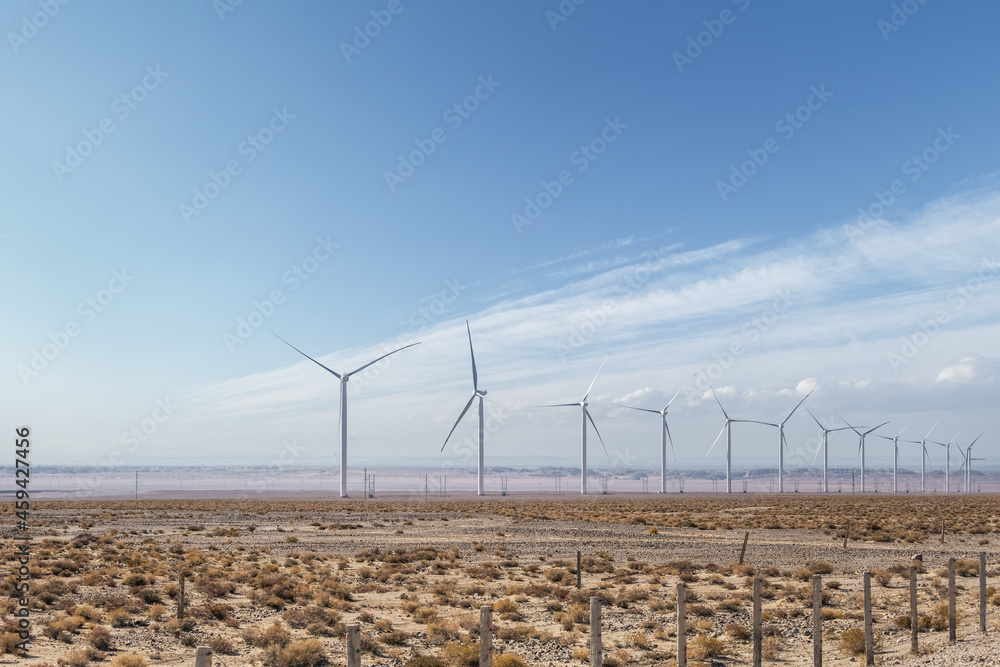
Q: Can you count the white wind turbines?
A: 13